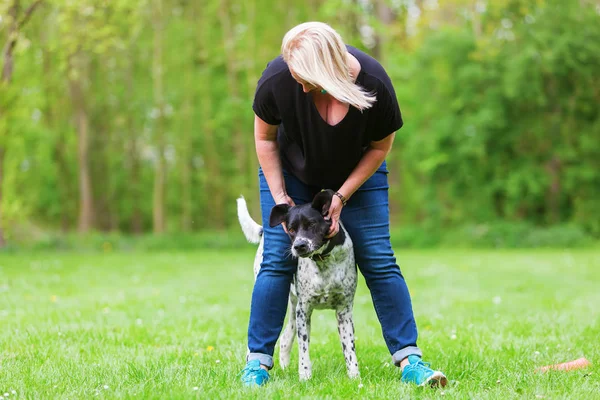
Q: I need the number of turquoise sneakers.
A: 2